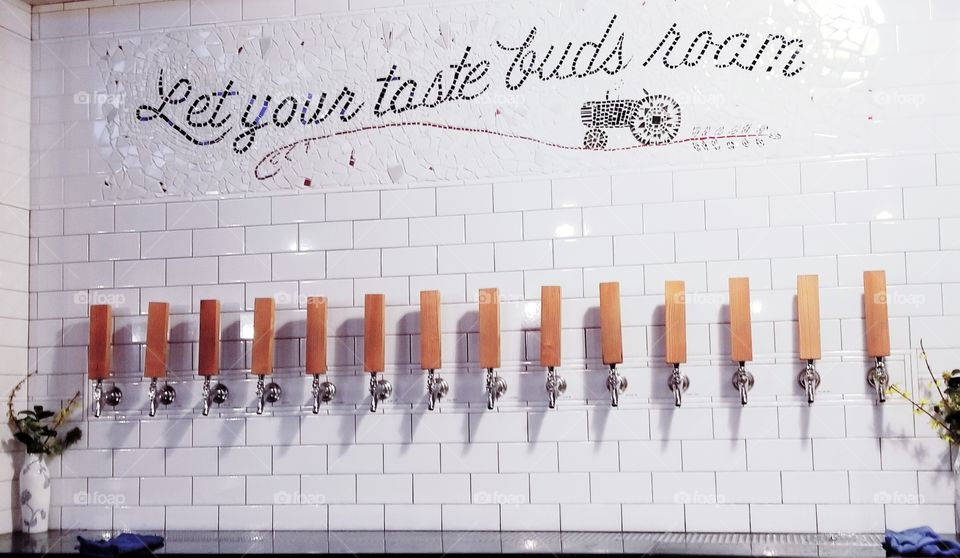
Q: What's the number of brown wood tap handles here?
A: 14